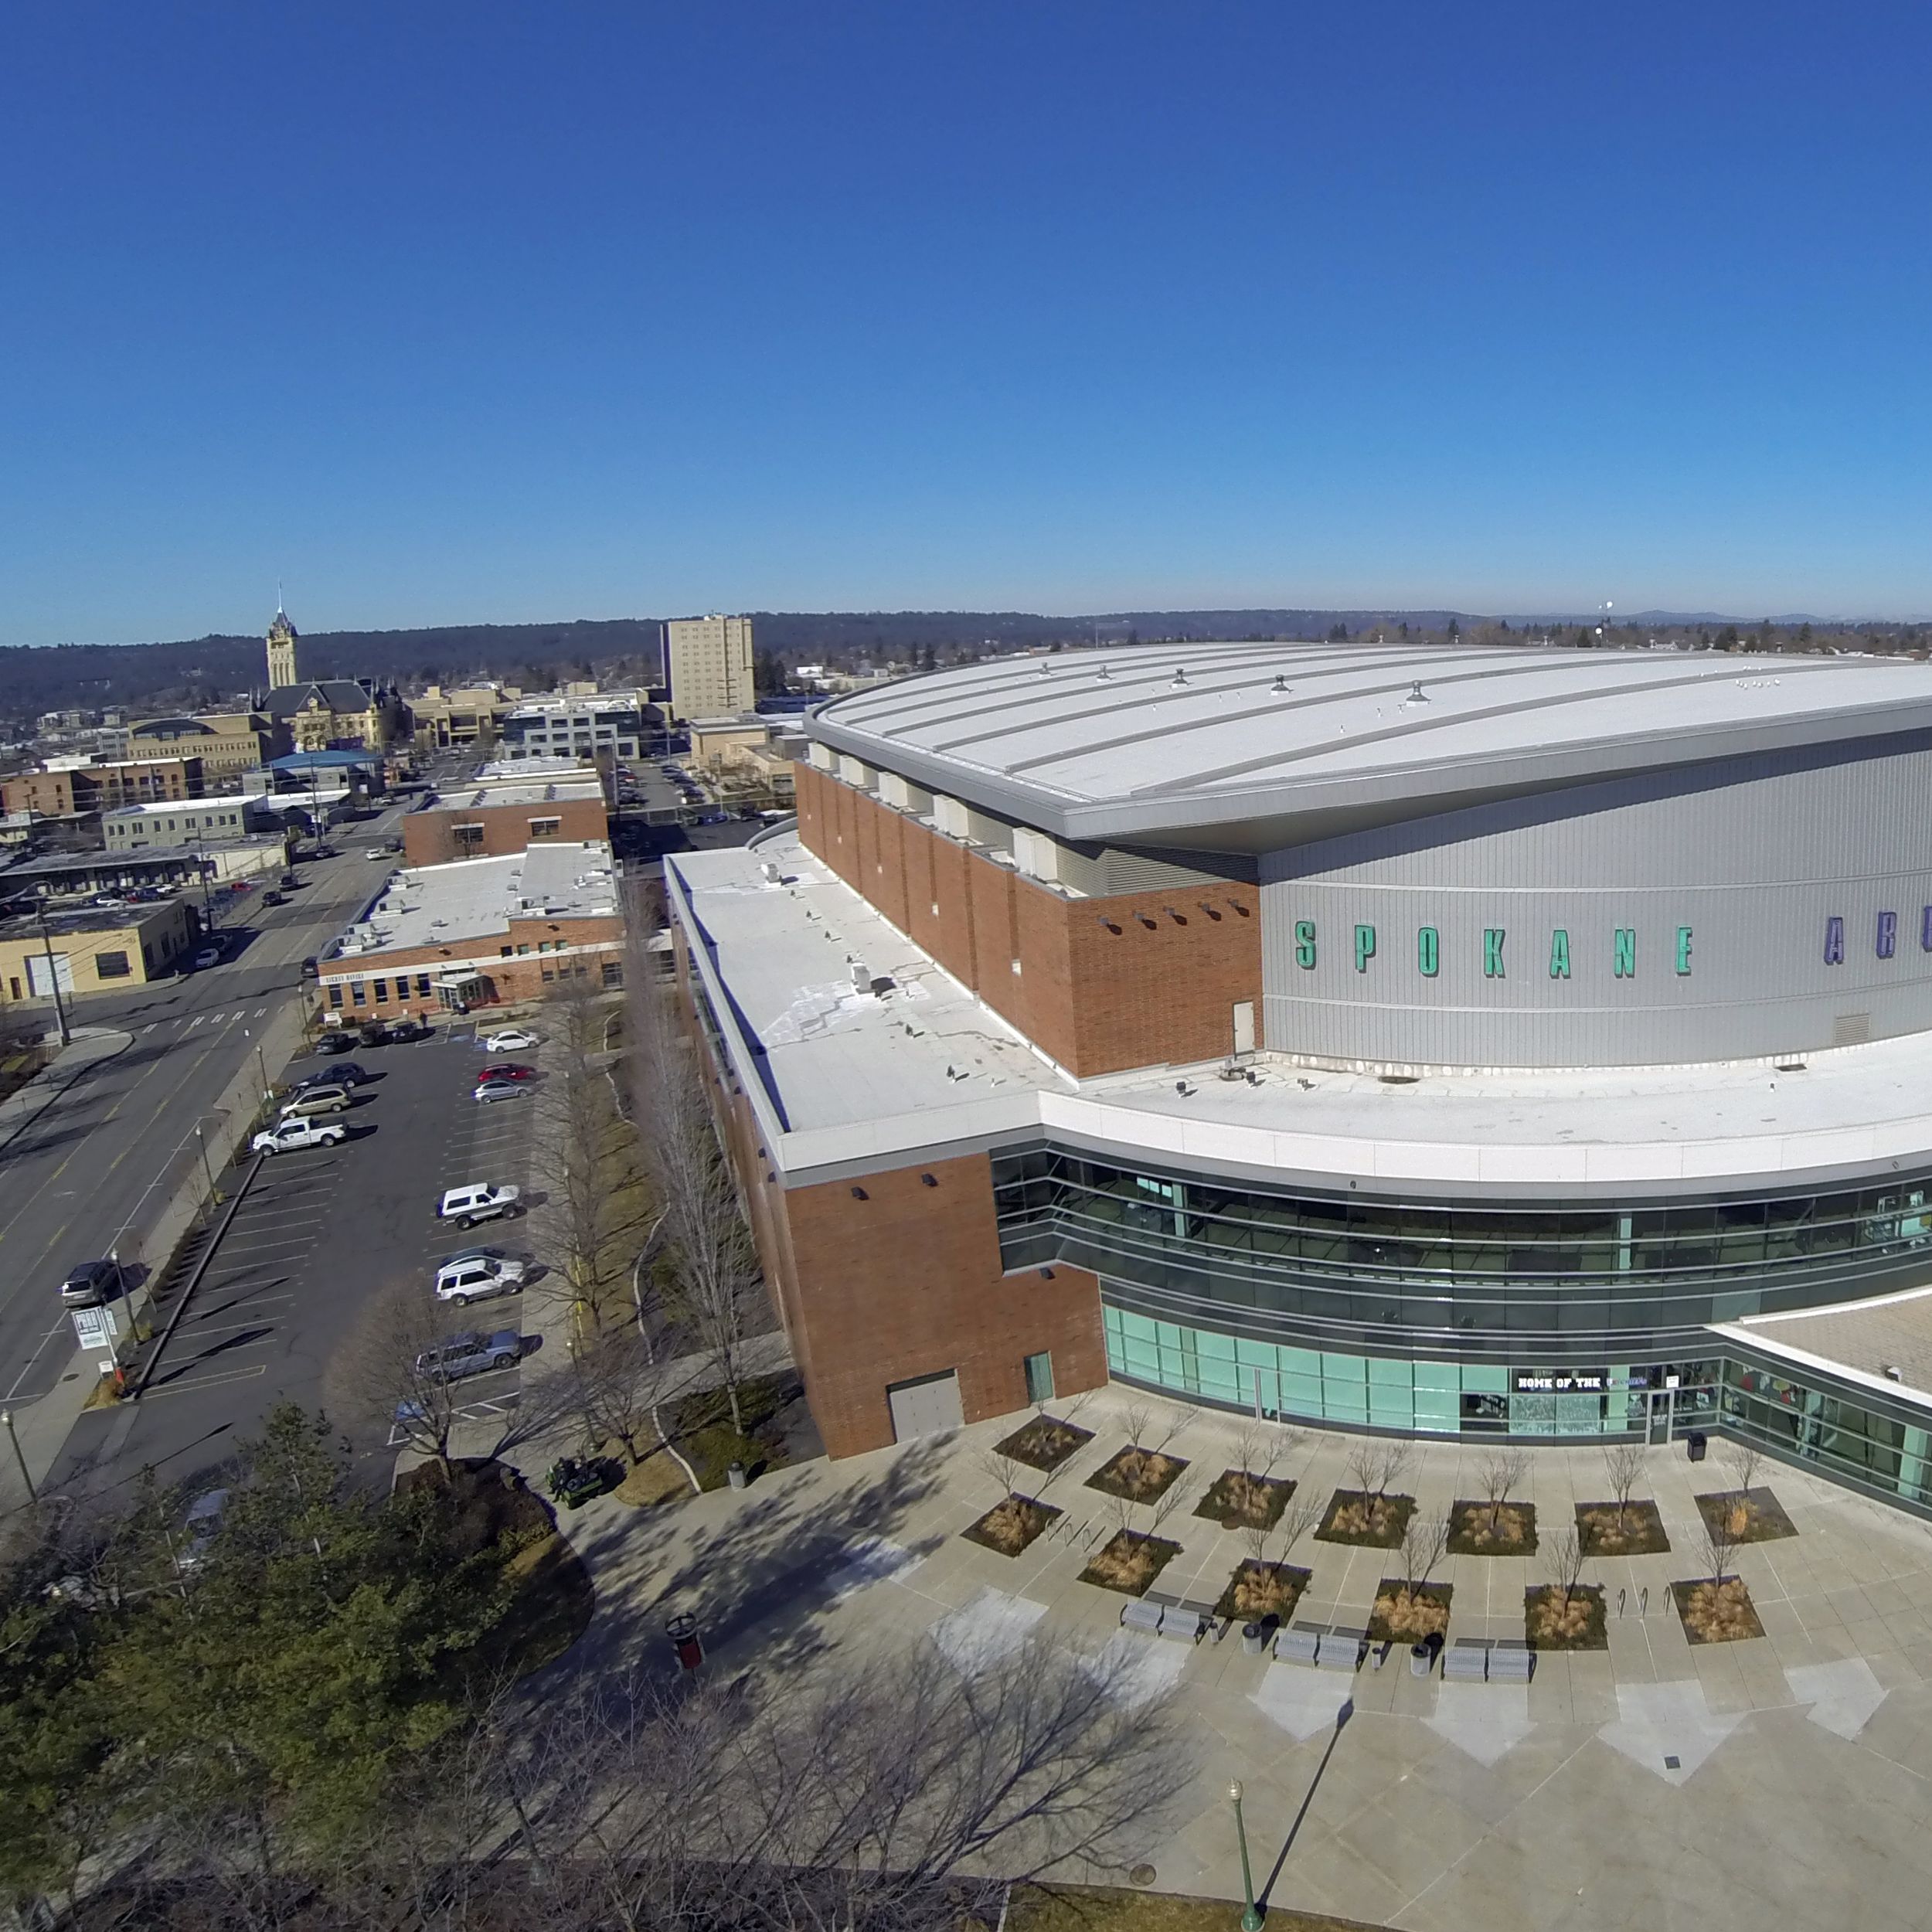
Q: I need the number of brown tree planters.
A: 13